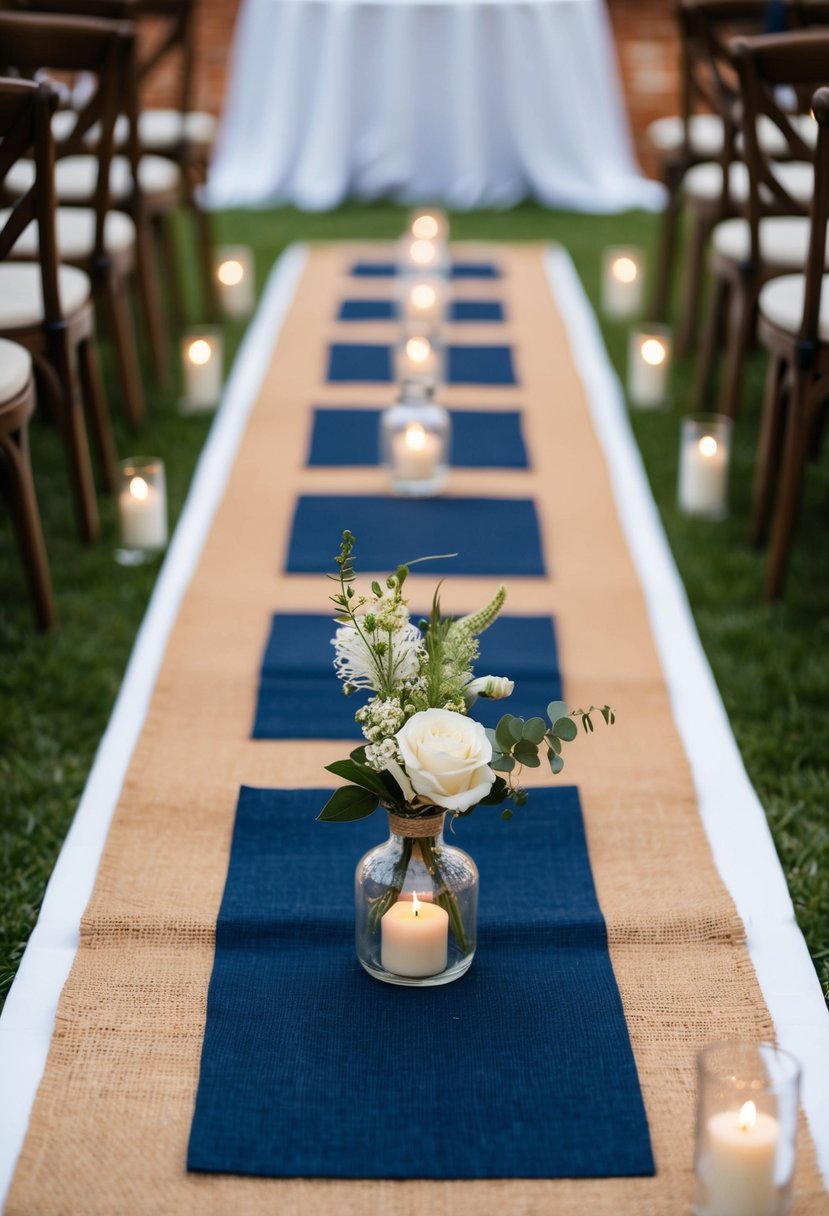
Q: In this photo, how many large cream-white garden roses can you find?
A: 1